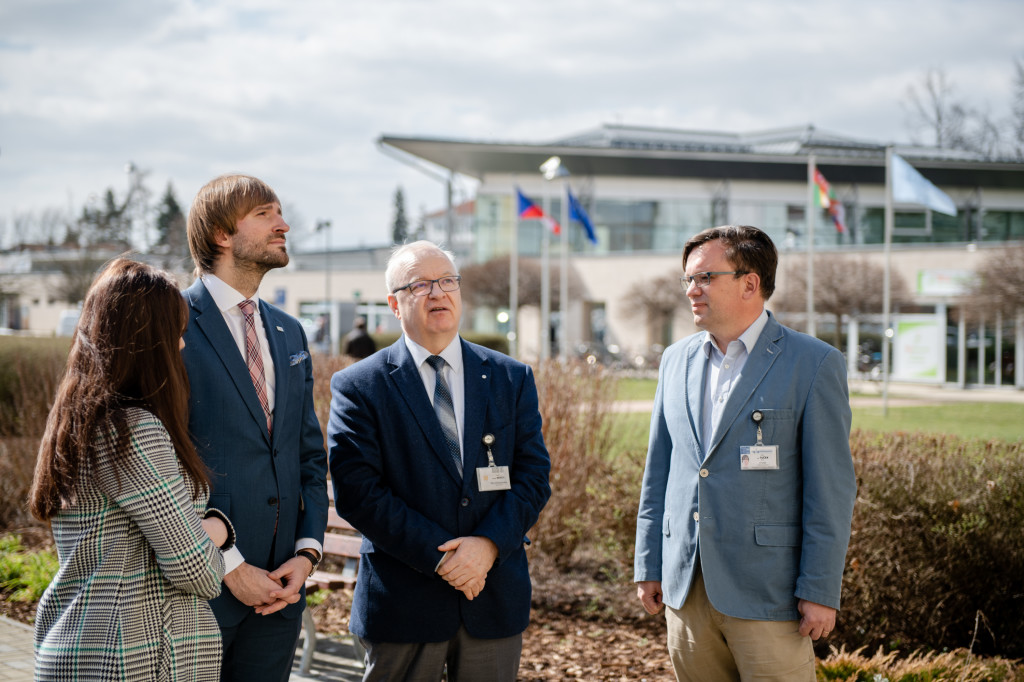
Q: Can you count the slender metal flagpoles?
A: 4